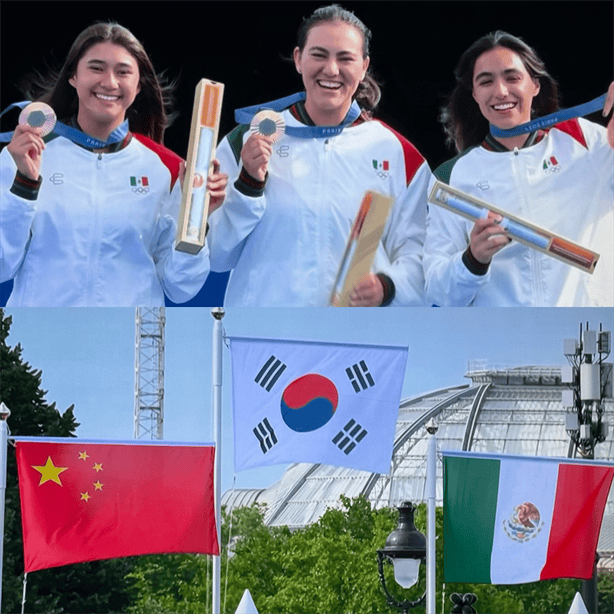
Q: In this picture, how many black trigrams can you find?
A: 4